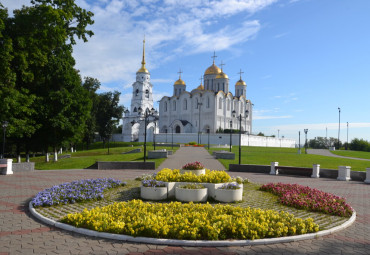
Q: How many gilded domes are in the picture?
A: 6